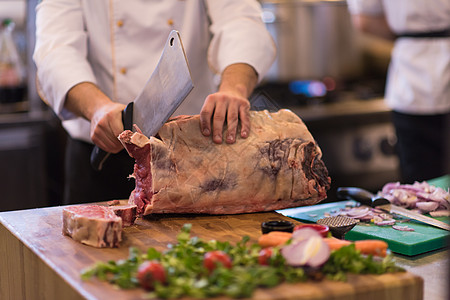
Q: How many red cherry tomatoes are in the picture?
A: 3